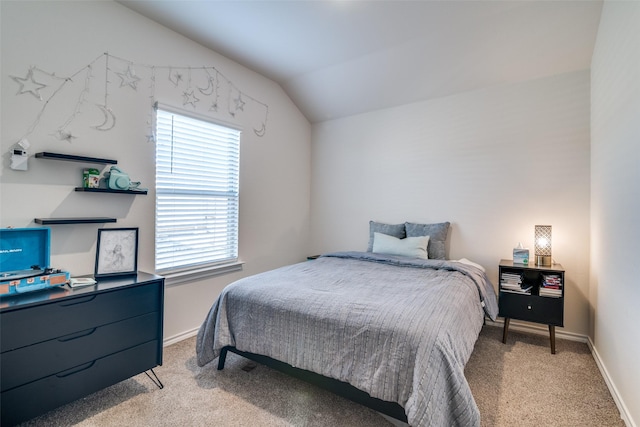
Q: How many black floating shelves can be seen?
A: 3